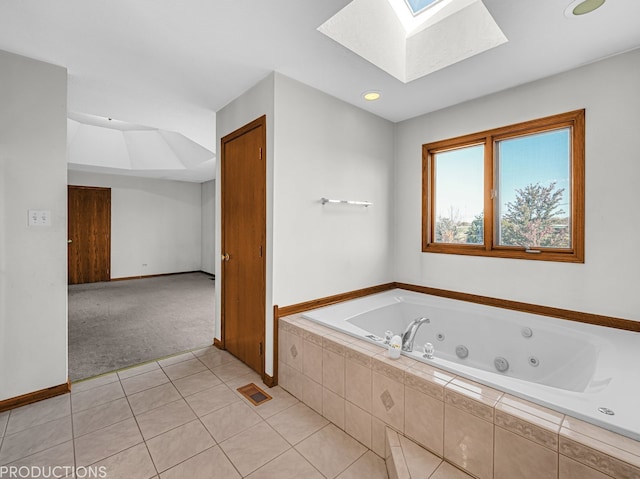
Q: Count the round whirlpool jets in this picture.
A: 5